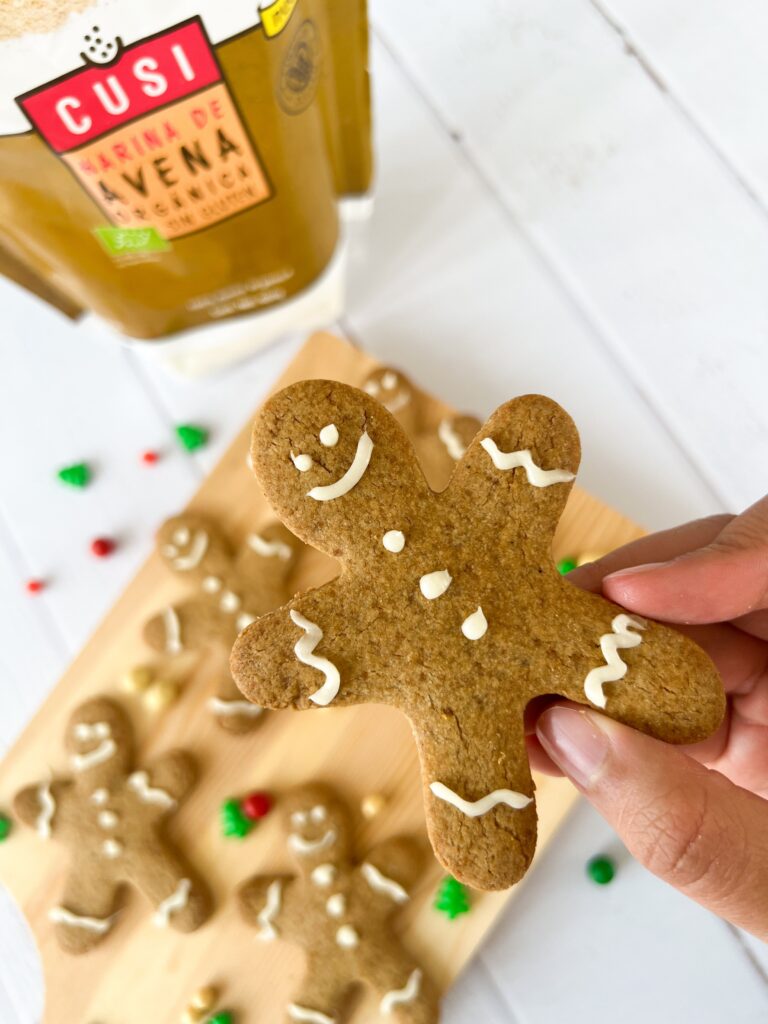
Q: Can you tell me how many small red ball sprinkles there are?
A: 4